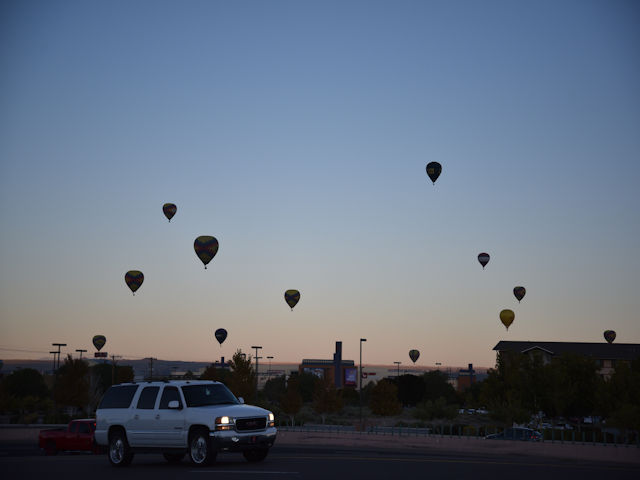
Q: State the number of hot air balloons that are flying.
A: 12